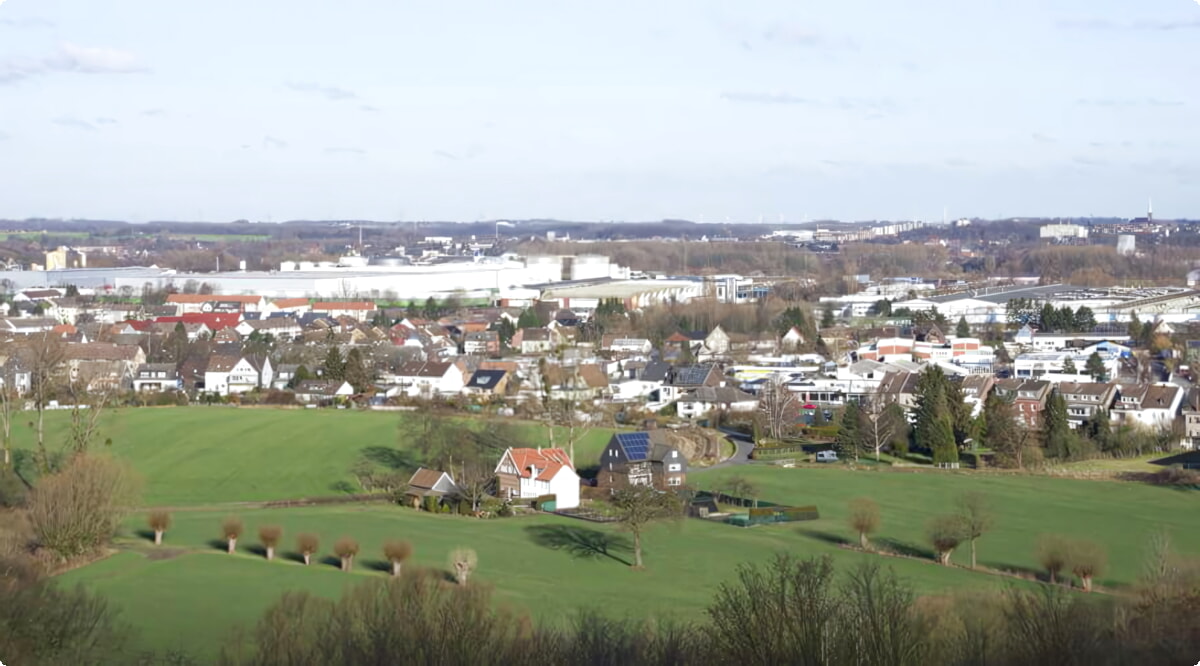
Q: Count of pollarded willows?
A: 11